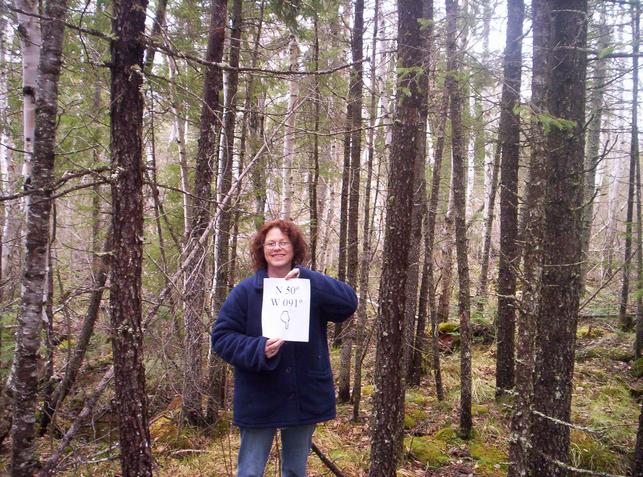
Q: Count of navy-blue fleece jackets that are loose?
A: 1